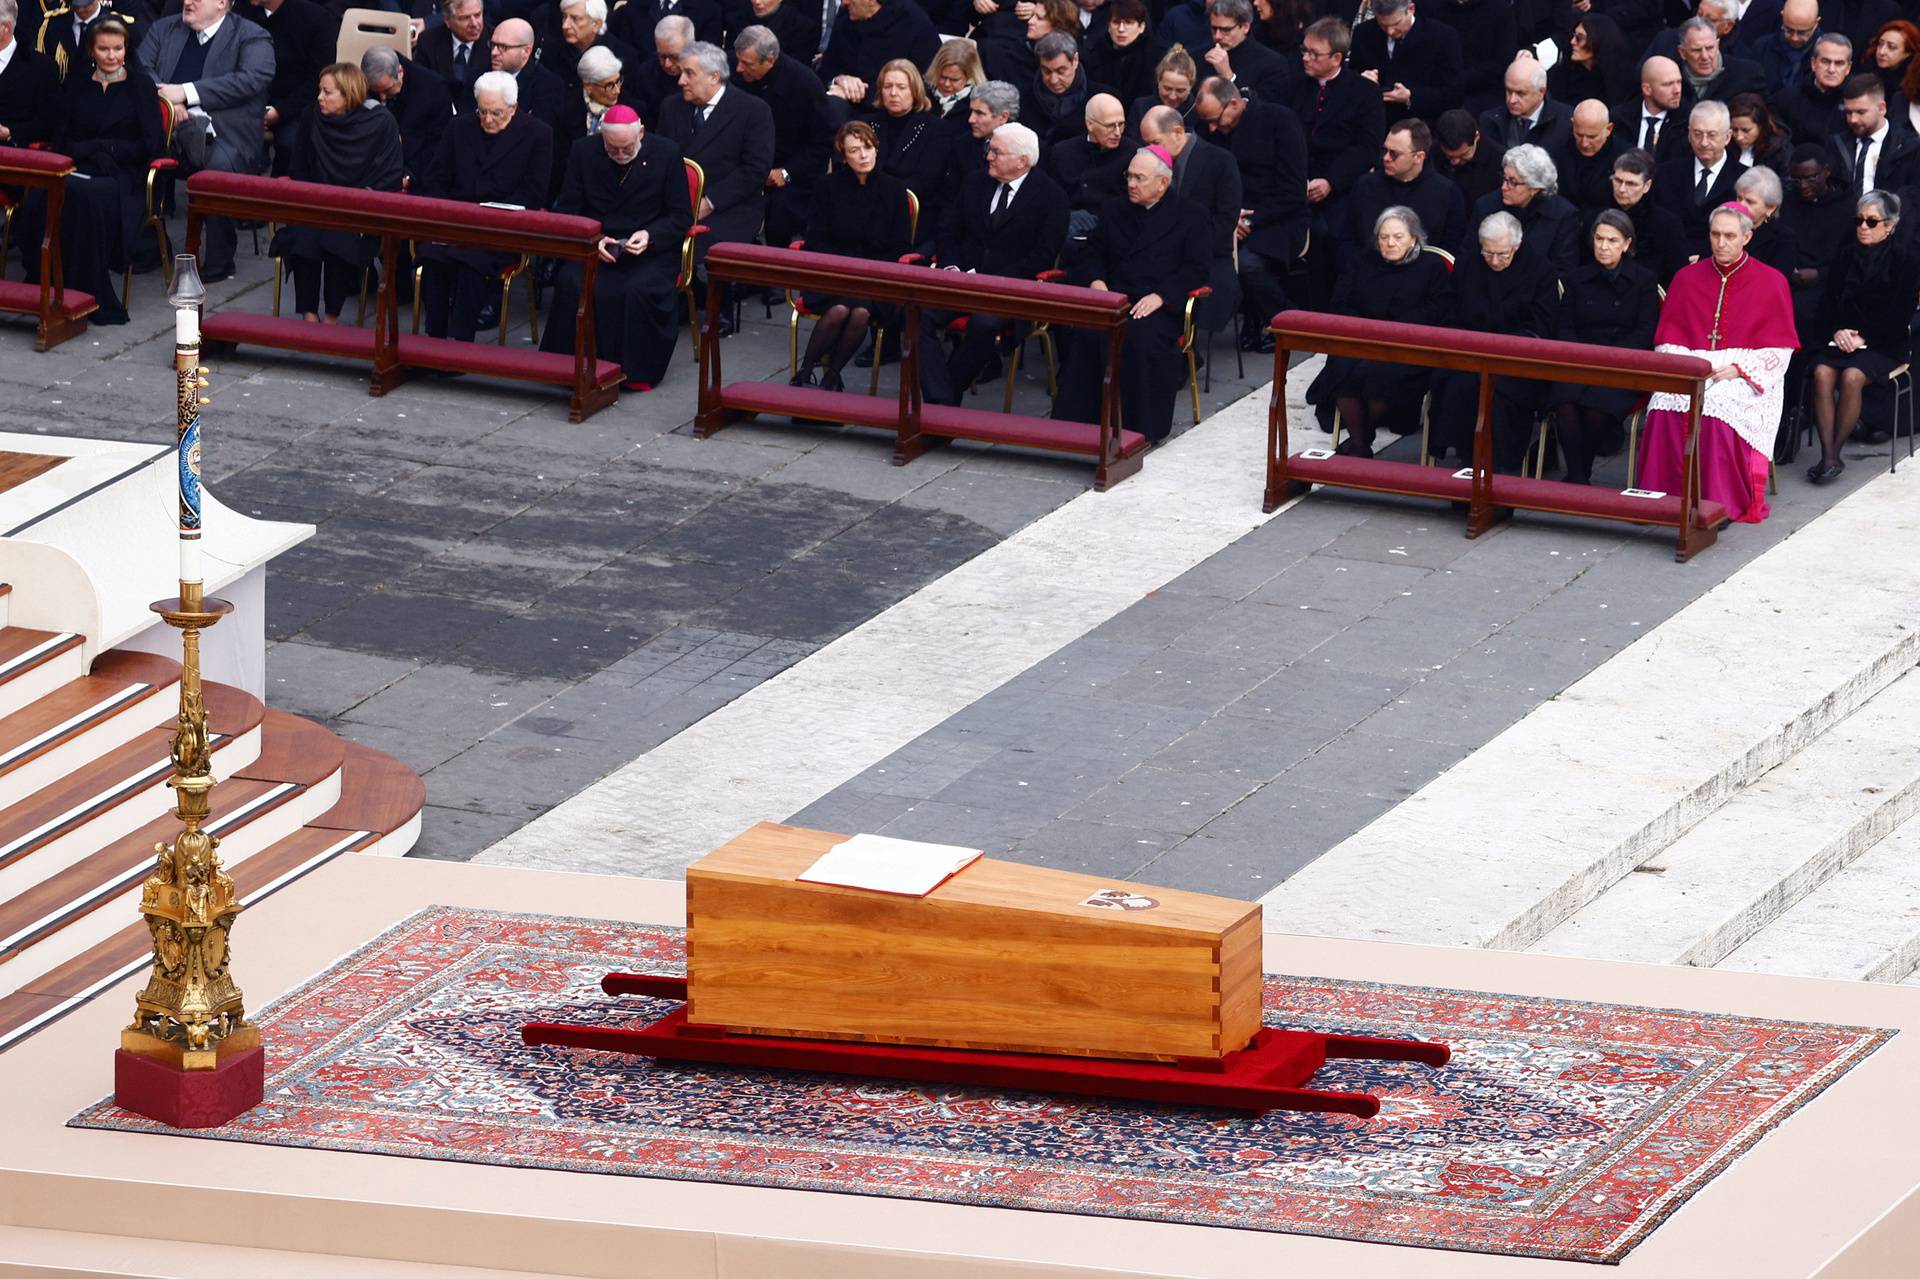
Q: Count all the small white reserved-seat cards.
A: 3